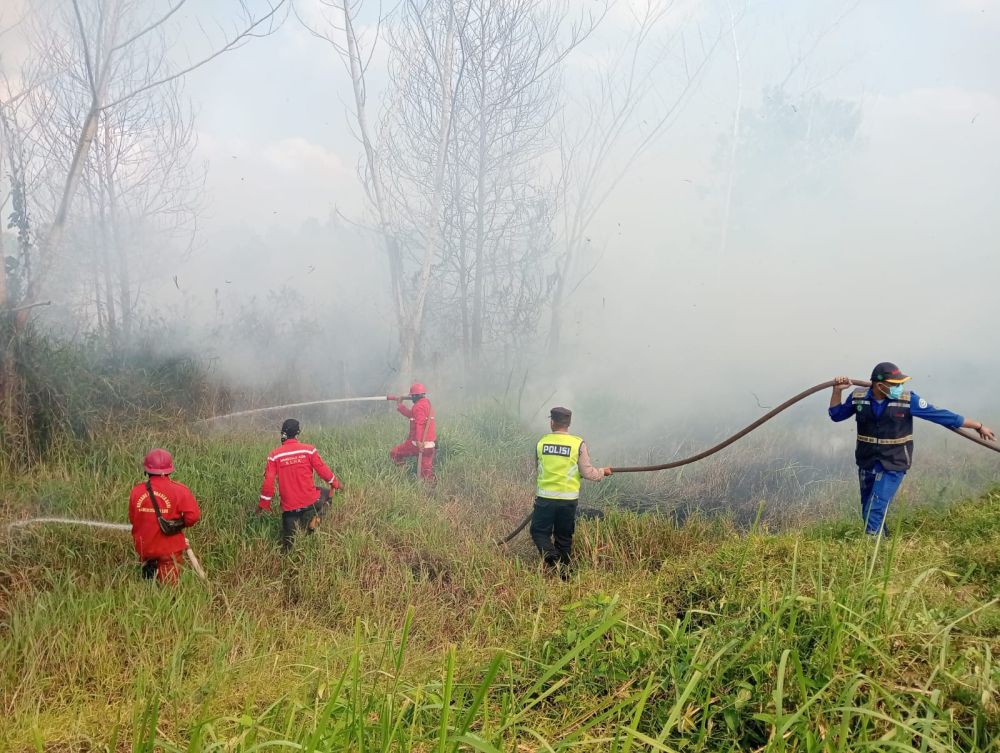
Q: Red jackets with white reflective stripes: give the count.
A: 1